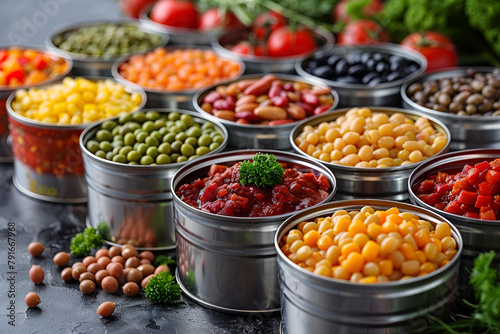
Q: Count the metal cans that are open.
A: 14